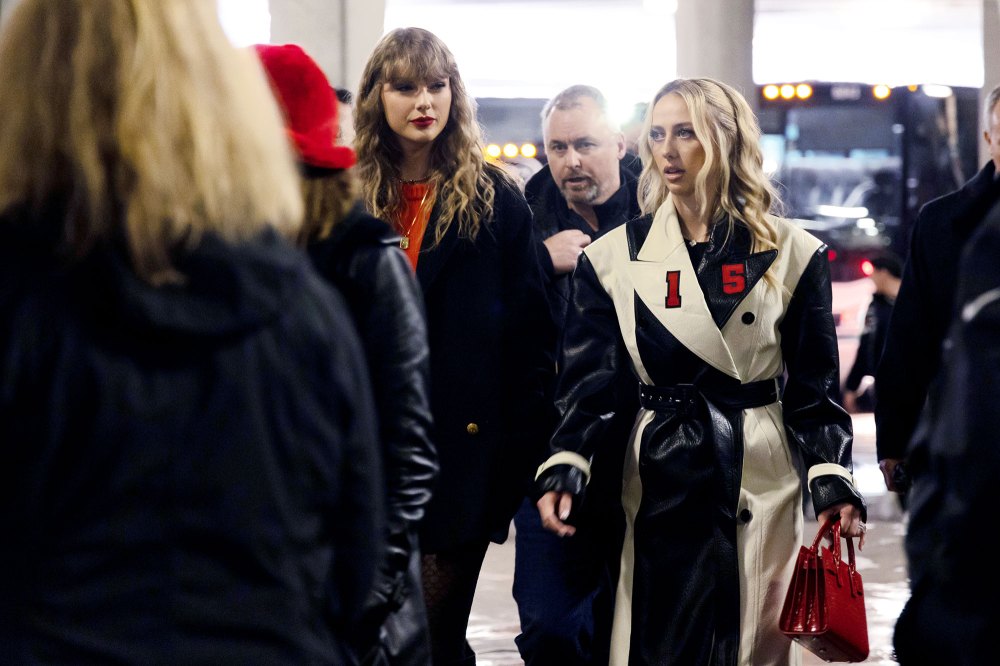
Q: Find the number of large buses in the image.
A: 1